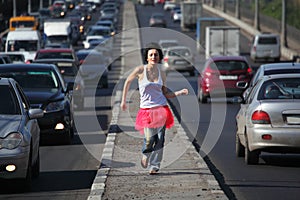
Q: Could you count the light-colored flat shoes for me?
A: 2